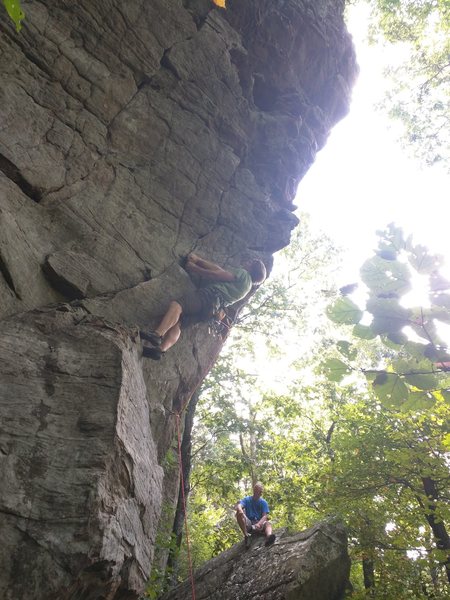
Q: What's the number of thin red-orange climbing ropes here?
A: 1